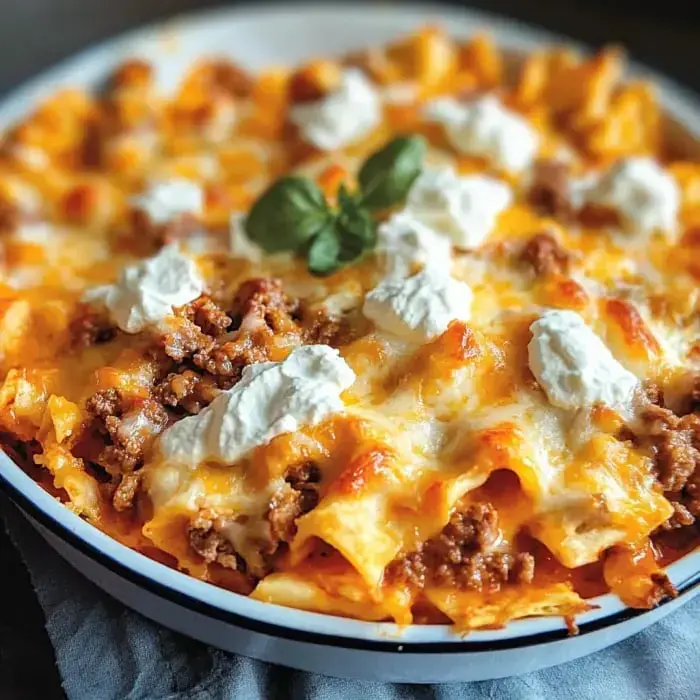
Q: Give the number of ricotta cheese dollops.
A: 10